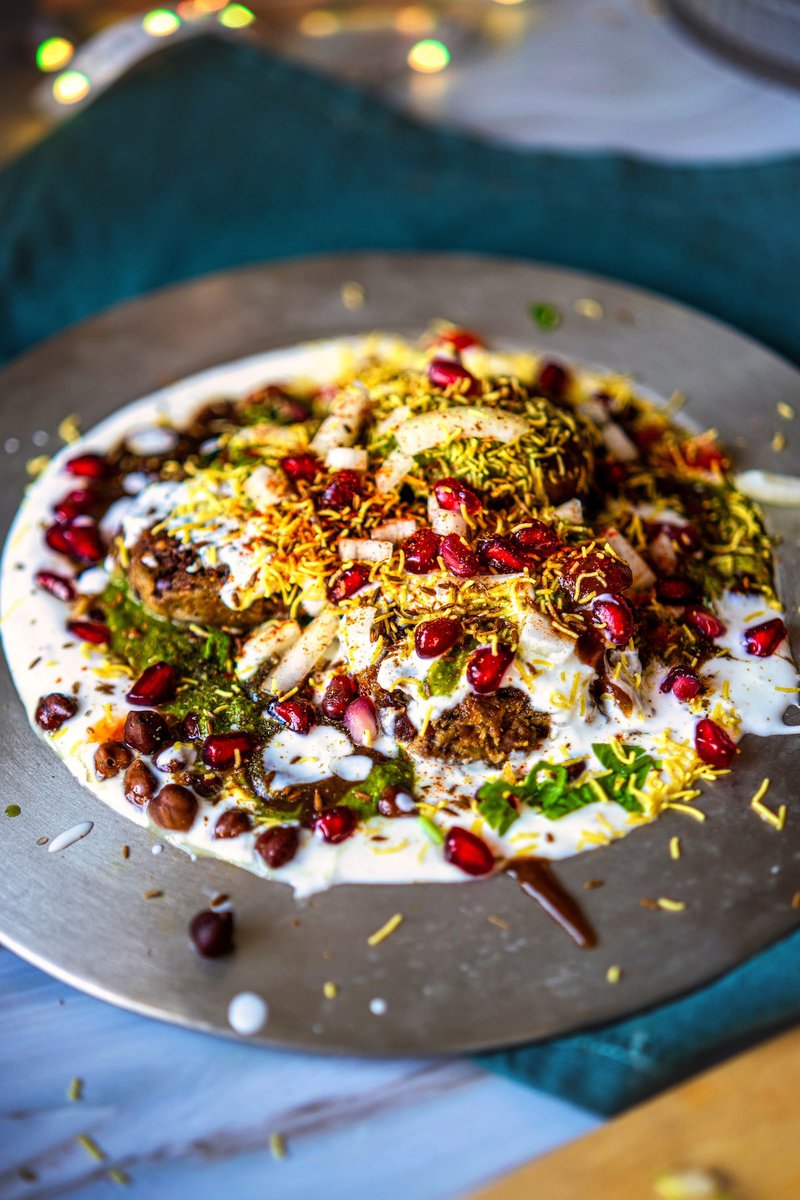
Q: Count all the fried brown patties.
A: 3